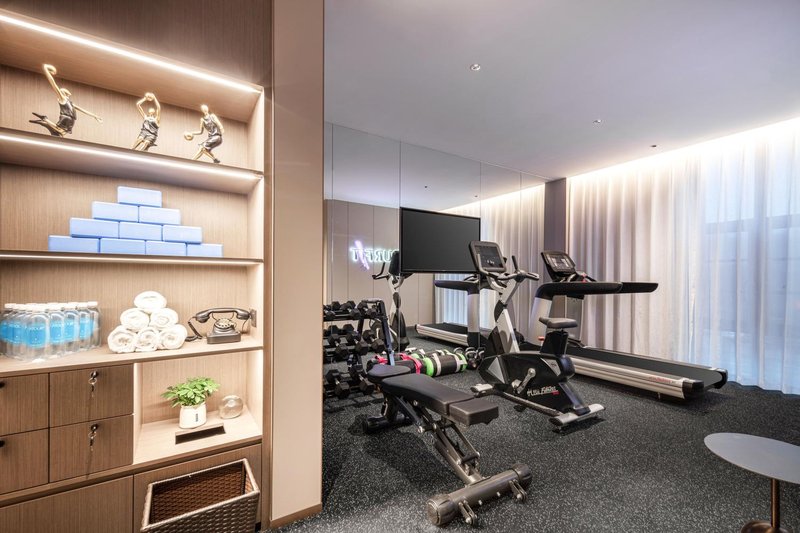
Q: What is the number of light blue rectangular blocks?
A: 10